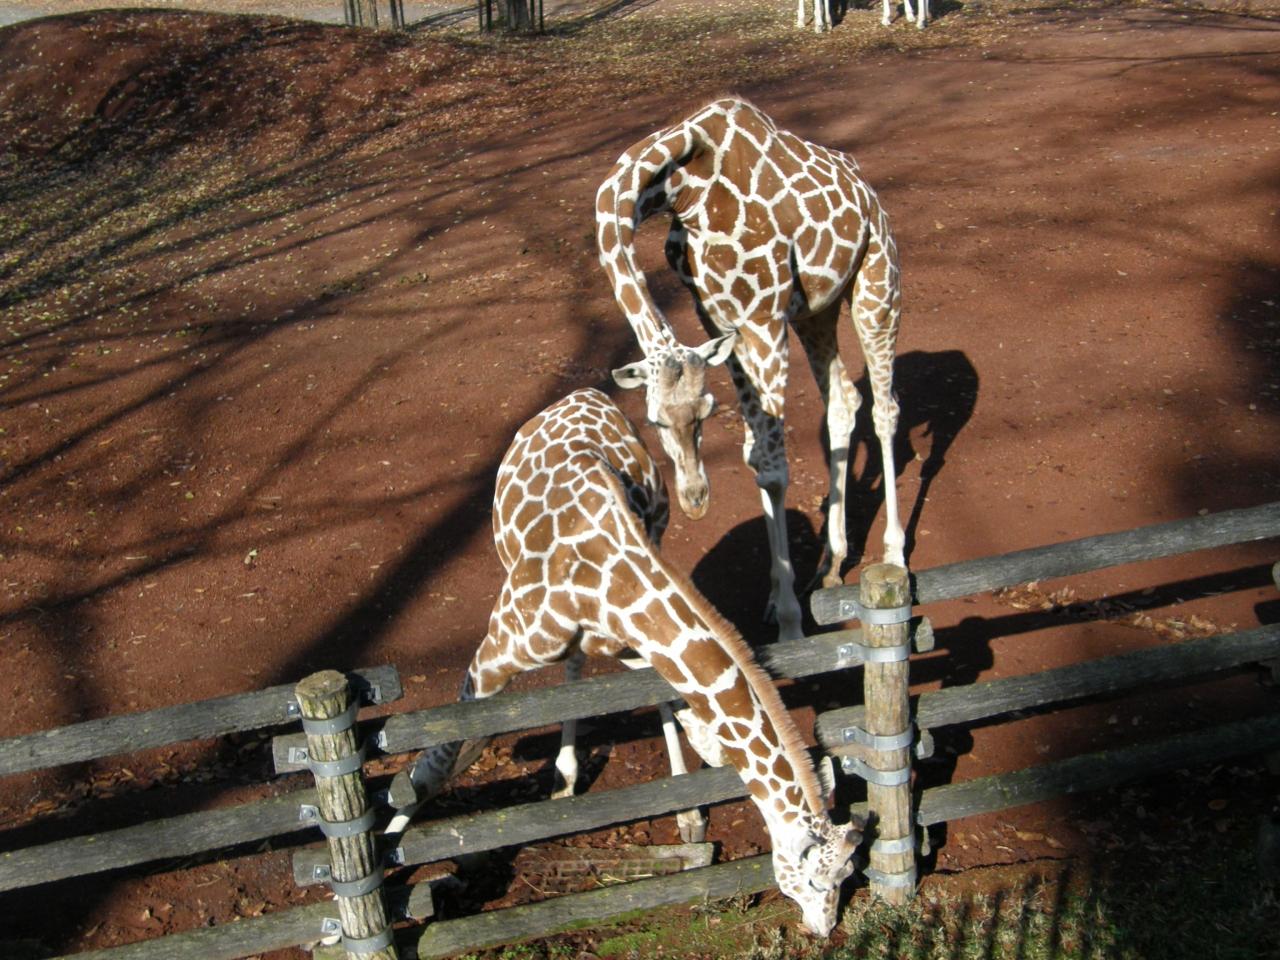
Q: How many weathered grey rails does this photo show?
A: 9